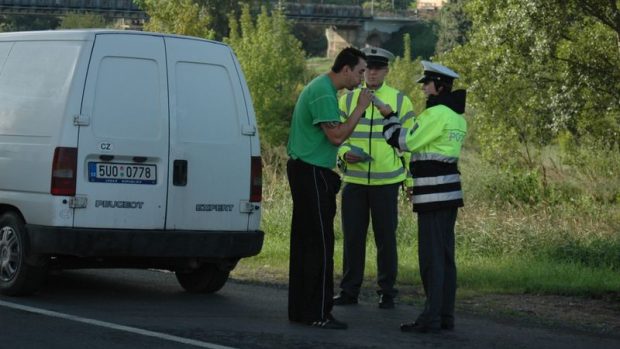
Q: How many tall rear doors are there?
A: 2